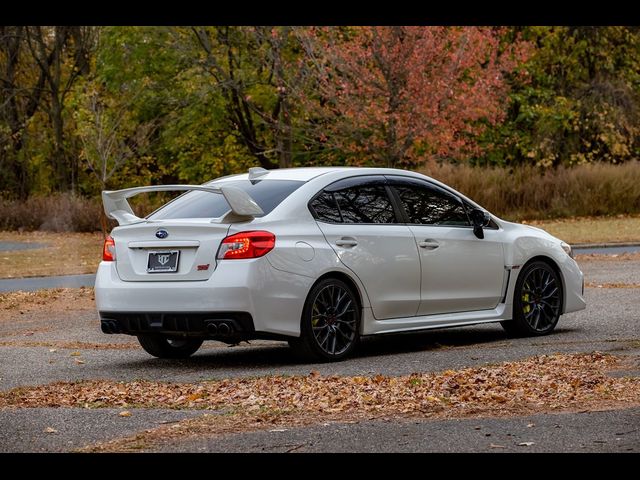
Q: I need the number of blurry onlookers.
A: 0